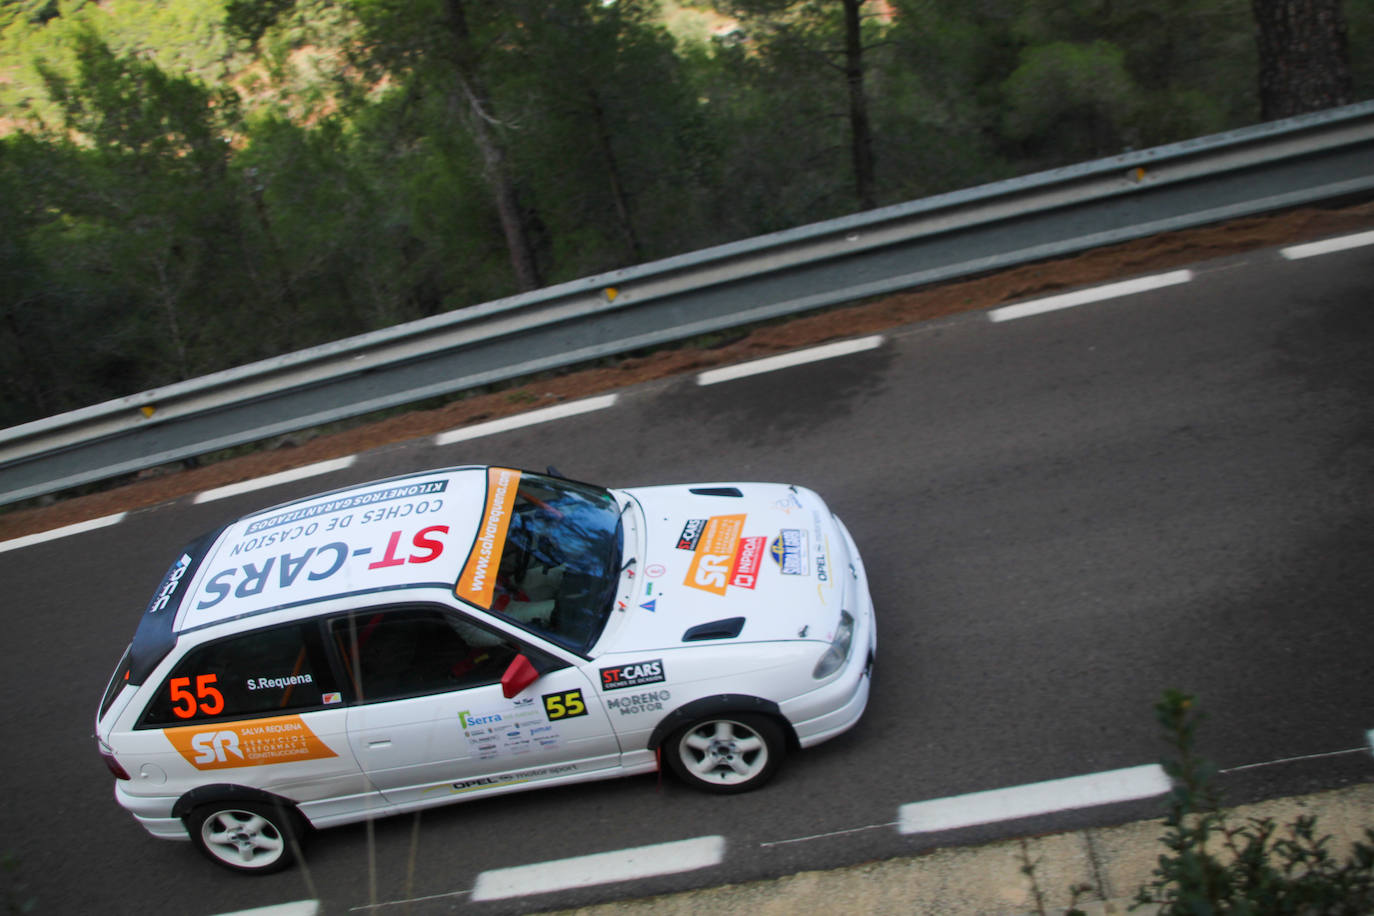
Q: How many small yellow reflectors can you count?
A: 3